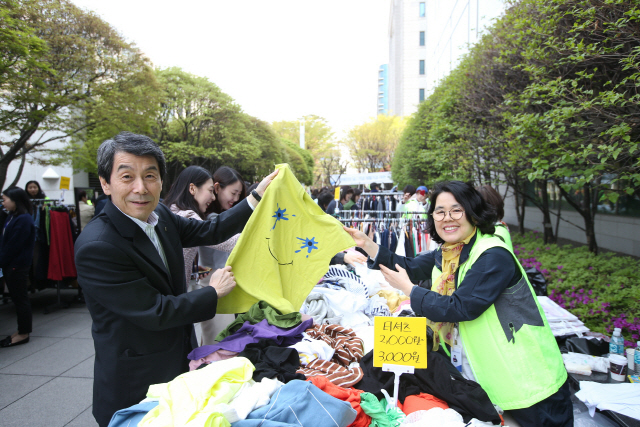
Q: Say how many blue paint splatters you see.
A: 2